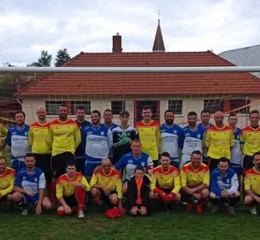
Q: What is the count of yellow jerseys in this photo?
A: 12